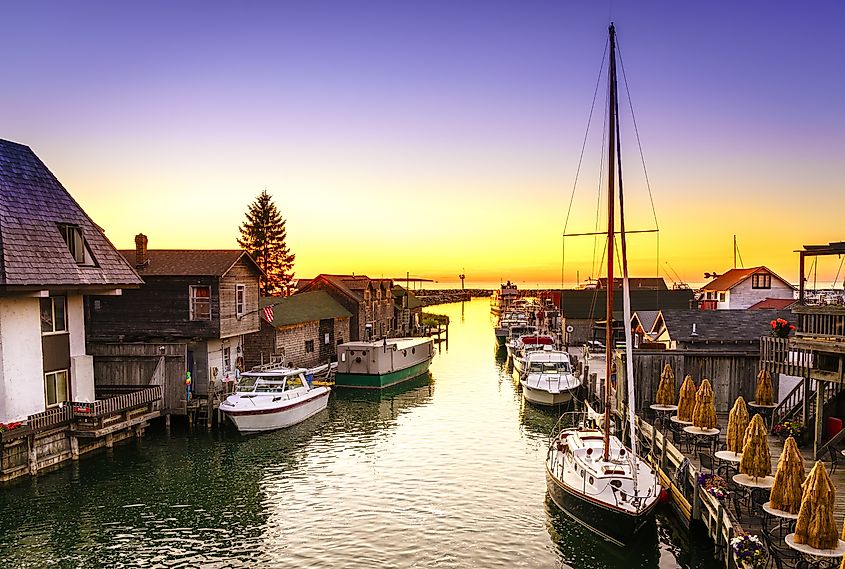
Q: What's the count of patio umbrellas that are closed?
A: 8